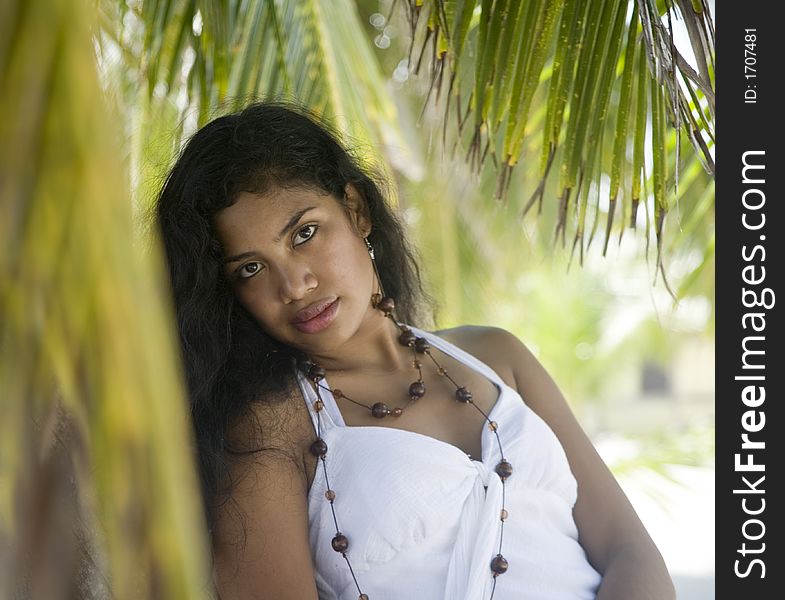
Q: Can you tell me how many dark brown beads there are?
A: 12